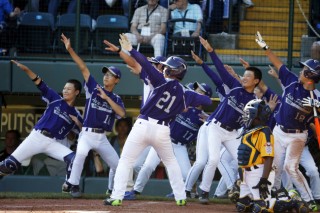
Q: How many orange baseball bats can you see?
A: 1